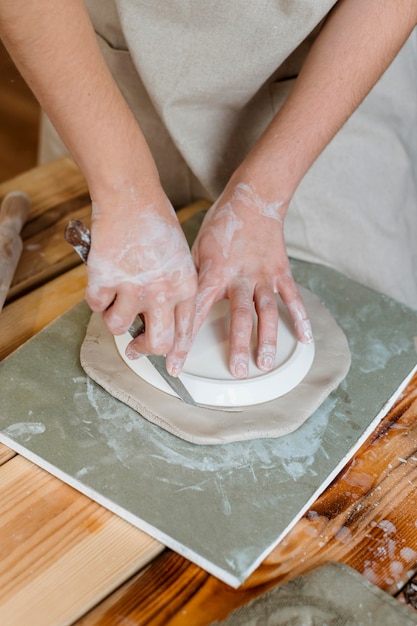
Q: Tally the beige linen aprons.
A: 1